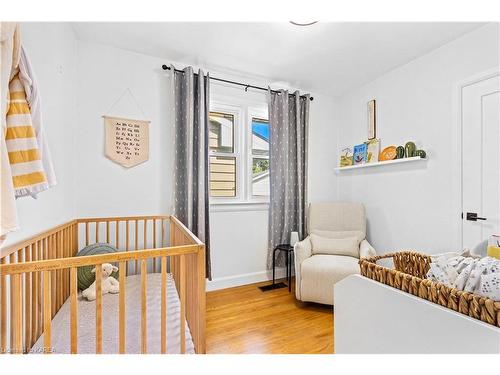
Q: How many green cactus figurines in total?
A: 3